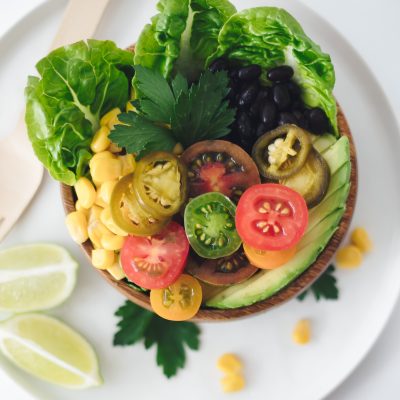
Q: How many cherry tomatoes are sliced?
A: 7